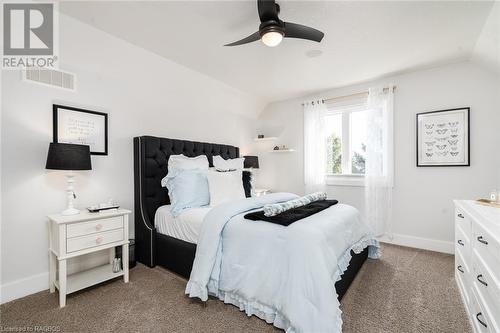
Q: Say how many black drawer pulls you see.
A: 6